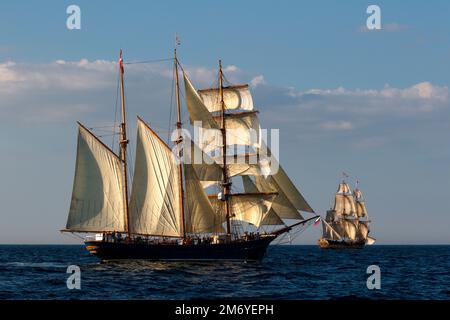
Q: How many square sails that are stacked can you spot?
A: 4